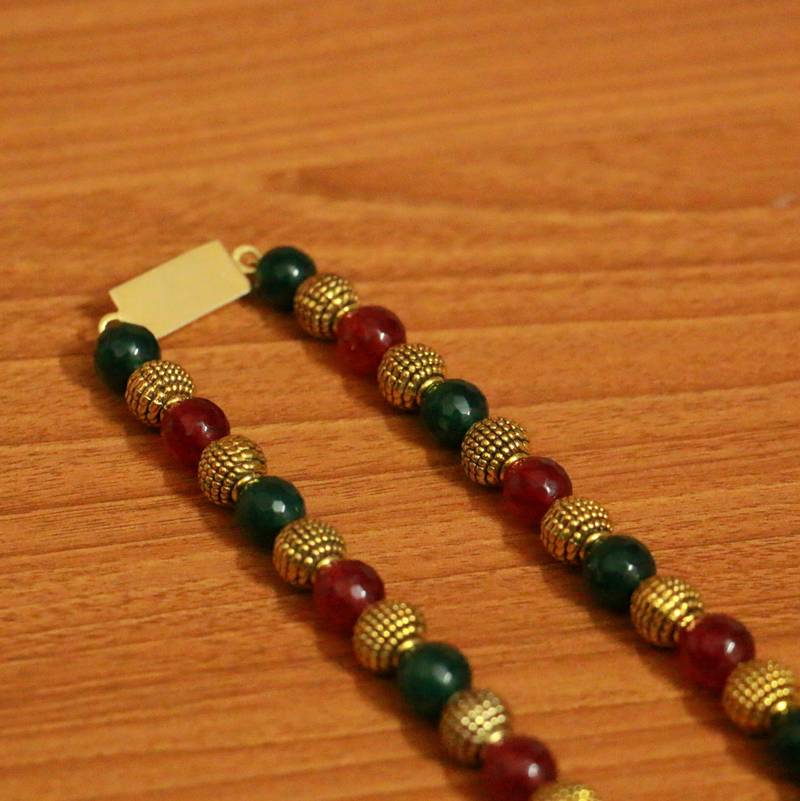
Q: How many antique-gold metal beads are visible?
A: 12